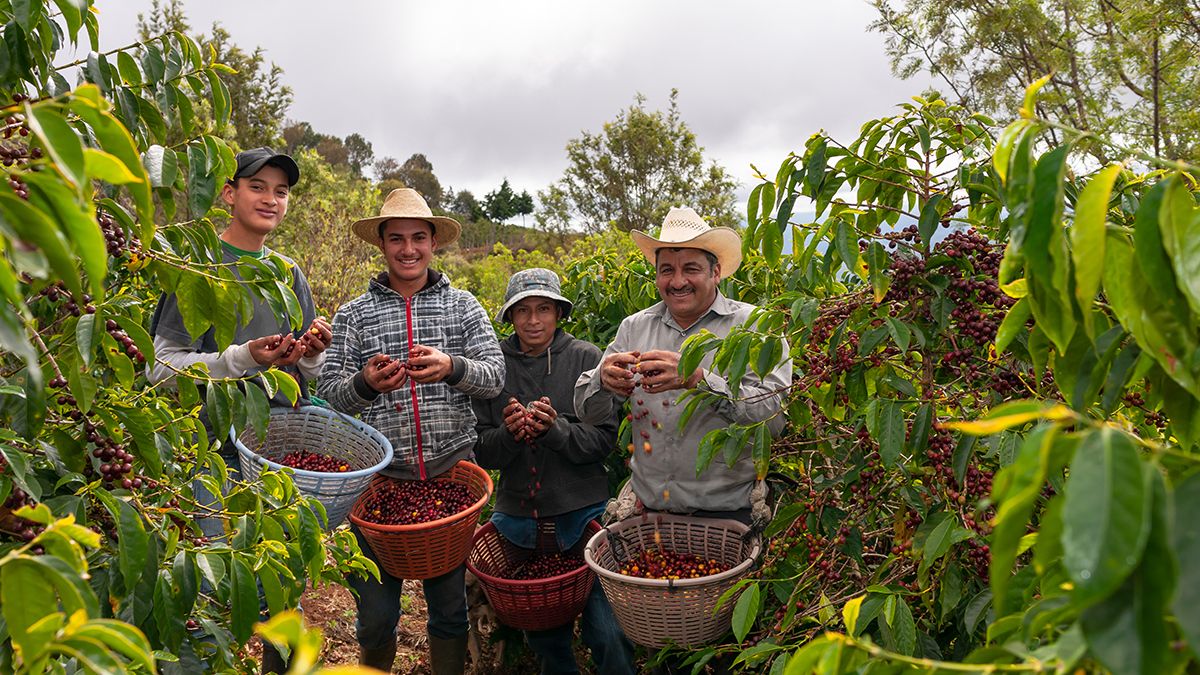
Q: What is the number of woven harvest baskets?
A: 4